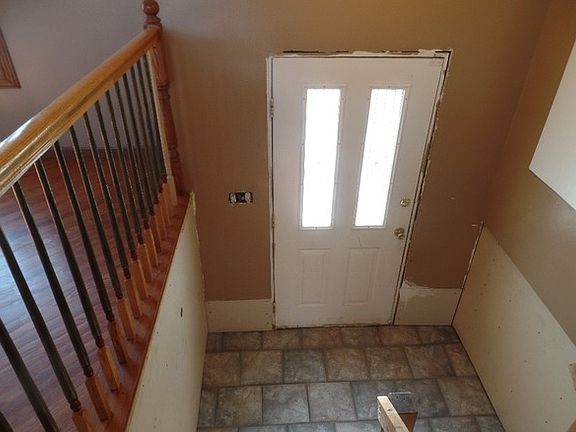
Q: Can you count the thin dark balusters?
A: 15